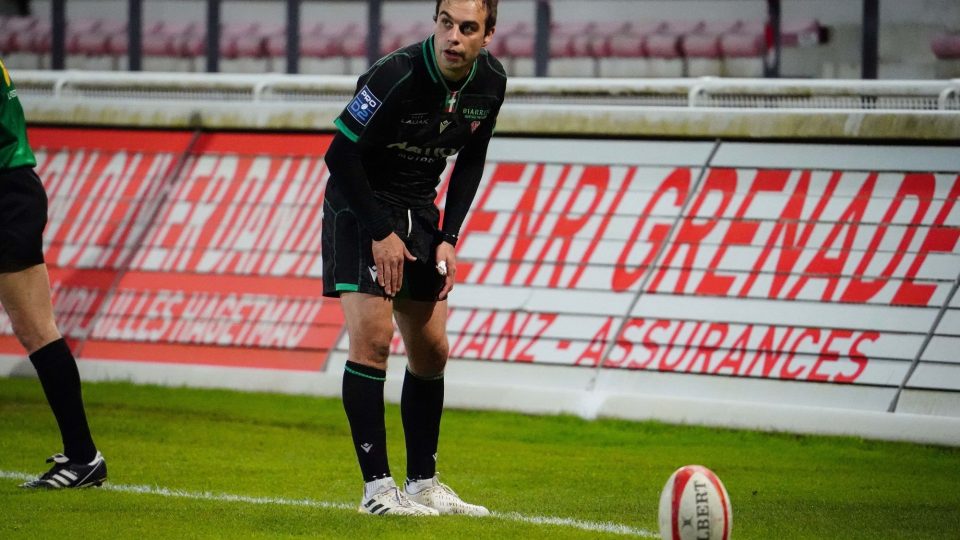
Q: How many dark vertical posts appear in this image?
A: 8